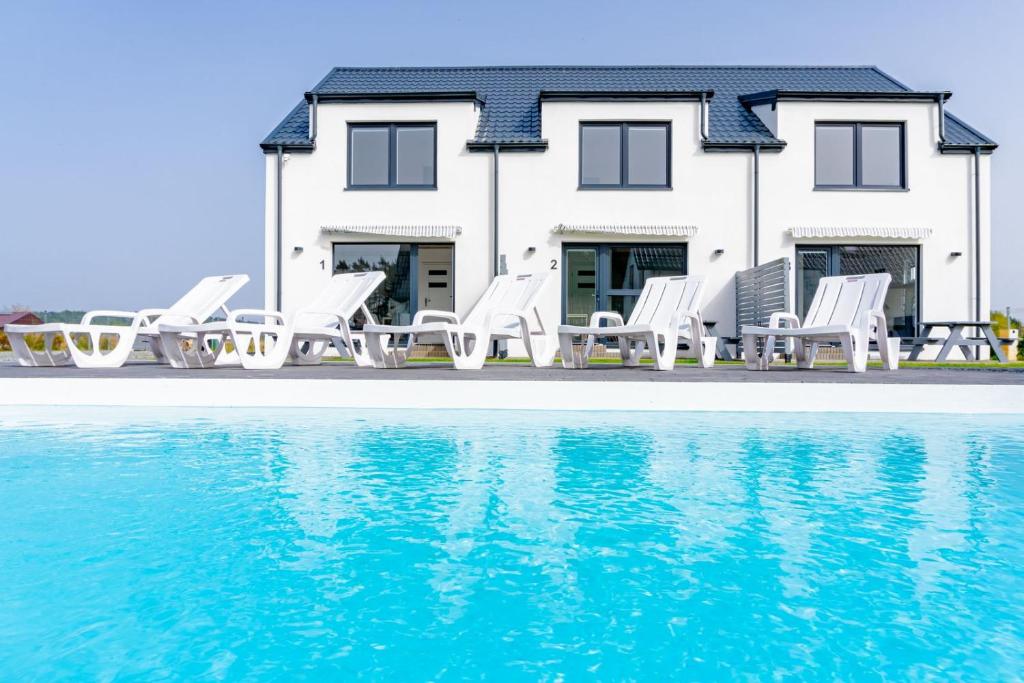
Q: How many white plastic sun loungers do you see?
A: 5